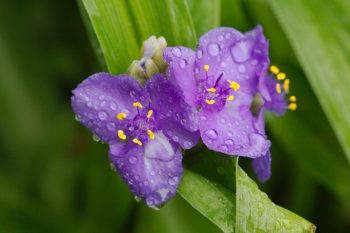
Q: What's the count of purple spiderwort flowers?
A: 3